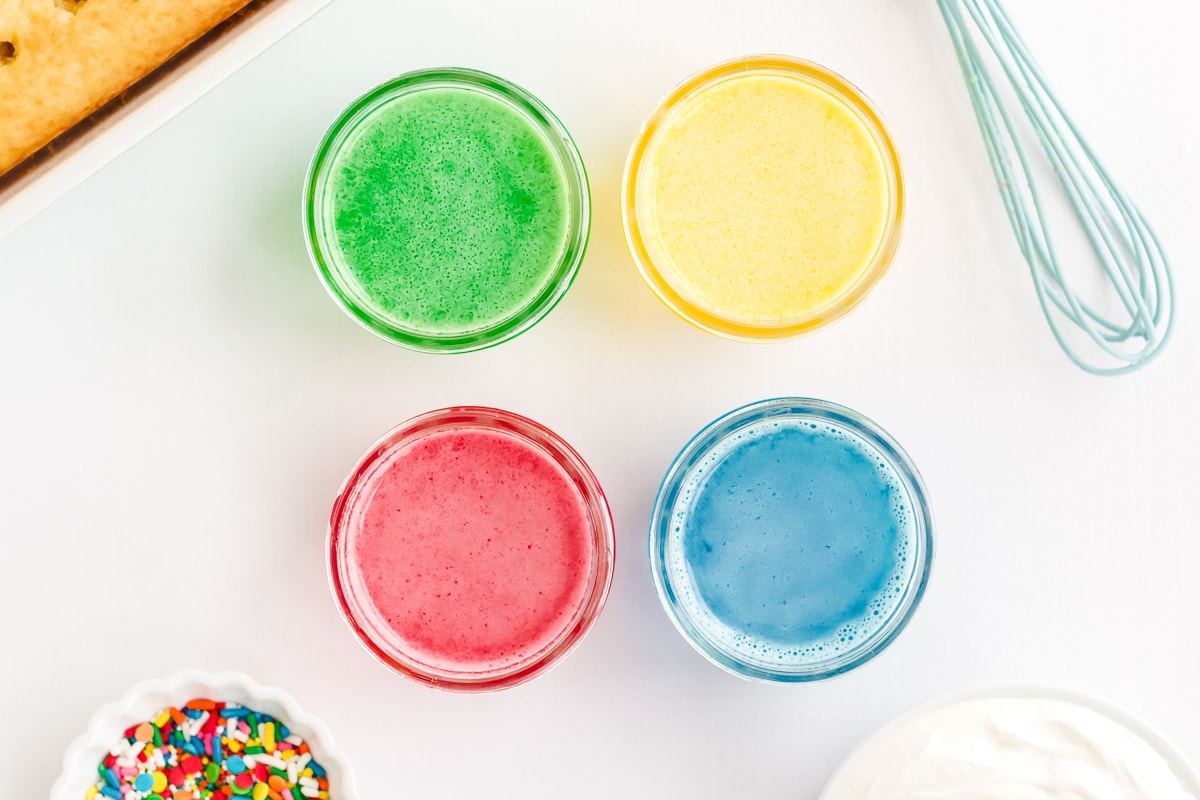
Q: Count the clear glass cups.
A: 4